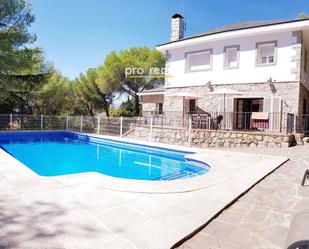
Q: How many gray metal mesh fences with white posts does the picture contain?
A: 1